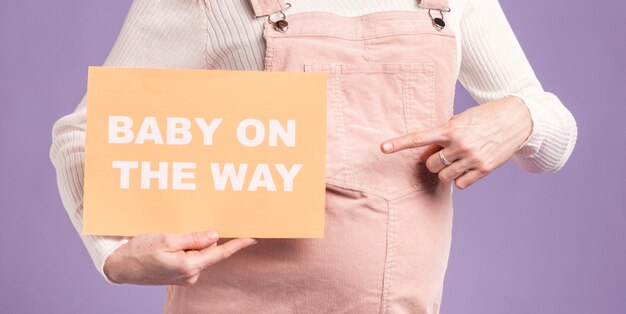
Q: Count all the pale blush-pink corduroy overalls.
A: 1